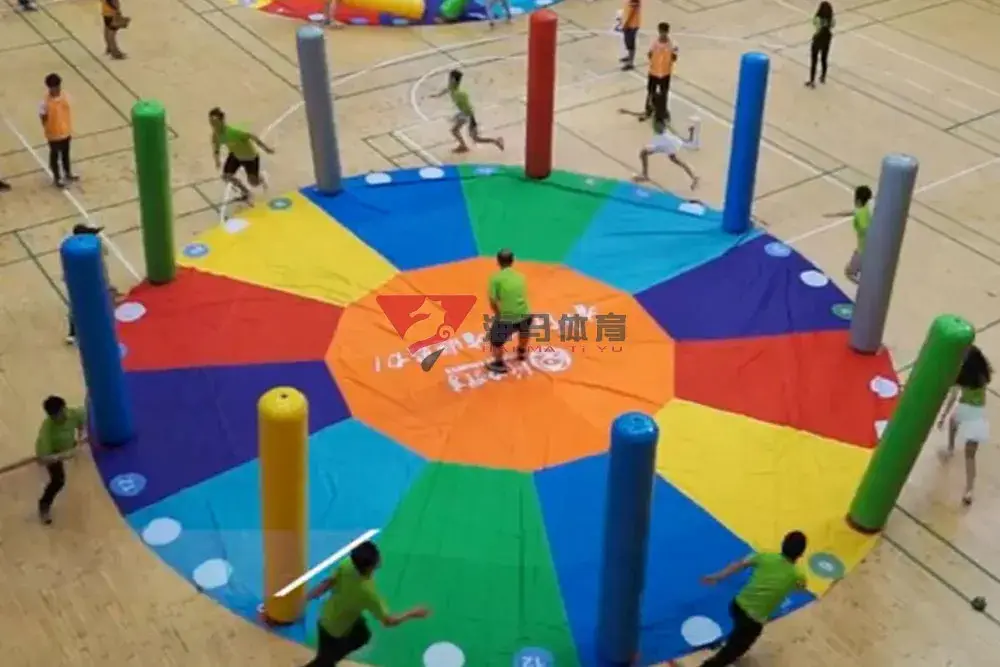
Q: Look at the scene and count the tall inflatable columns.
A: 9